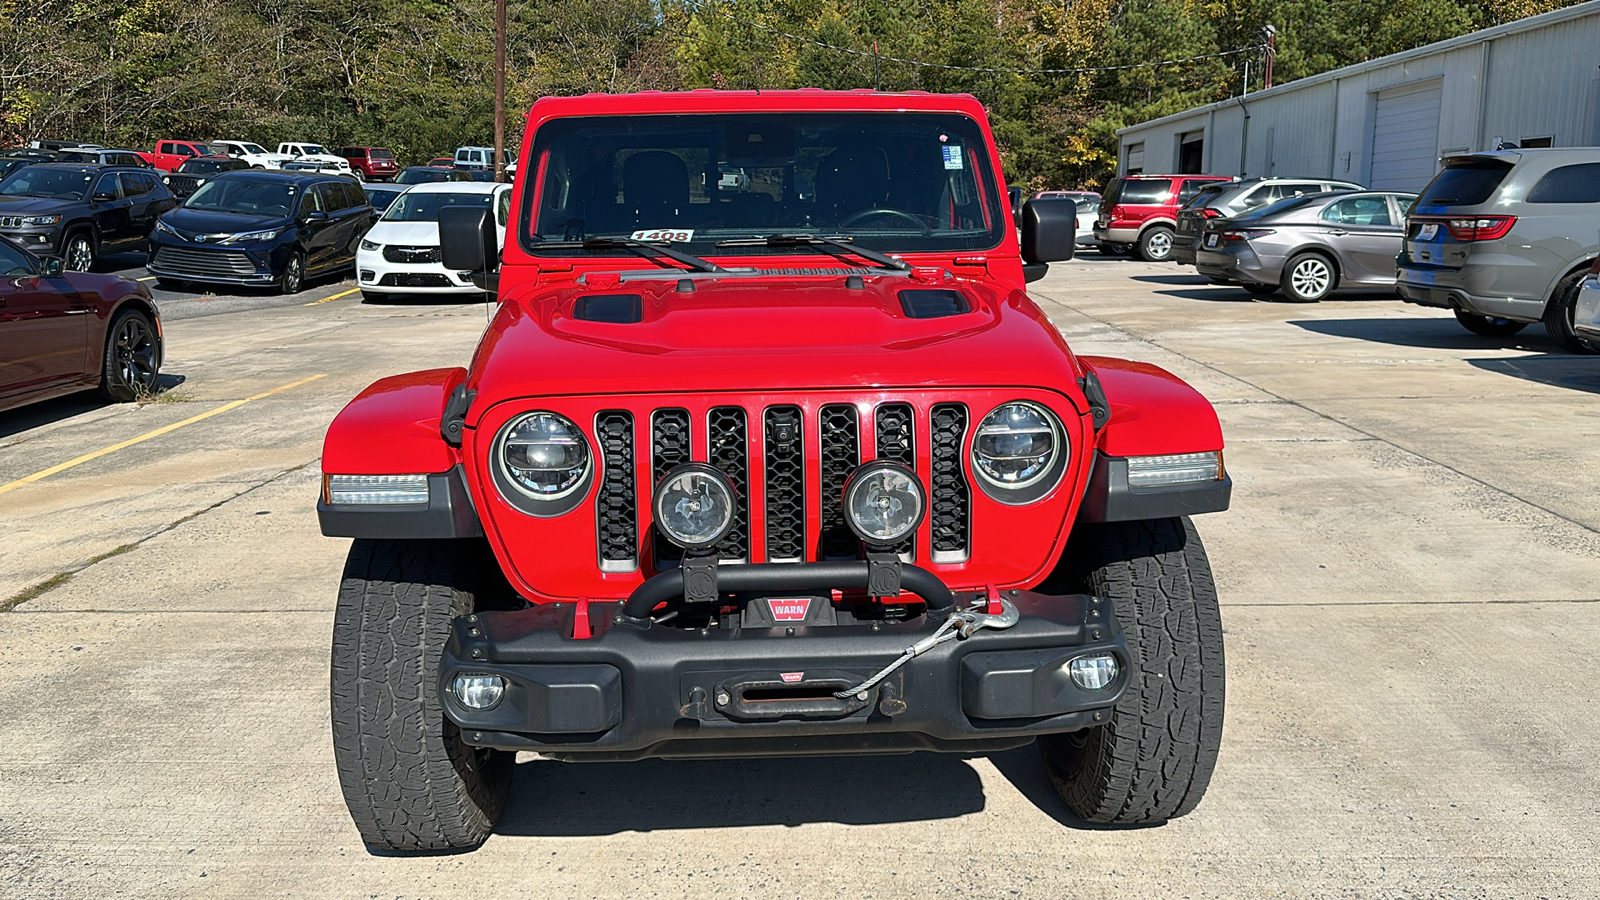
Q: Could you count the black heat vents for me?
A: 2